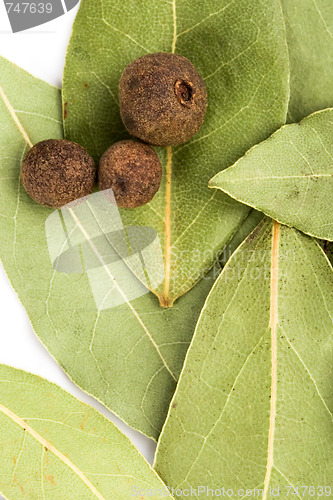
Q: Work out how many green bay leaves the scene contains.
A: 6